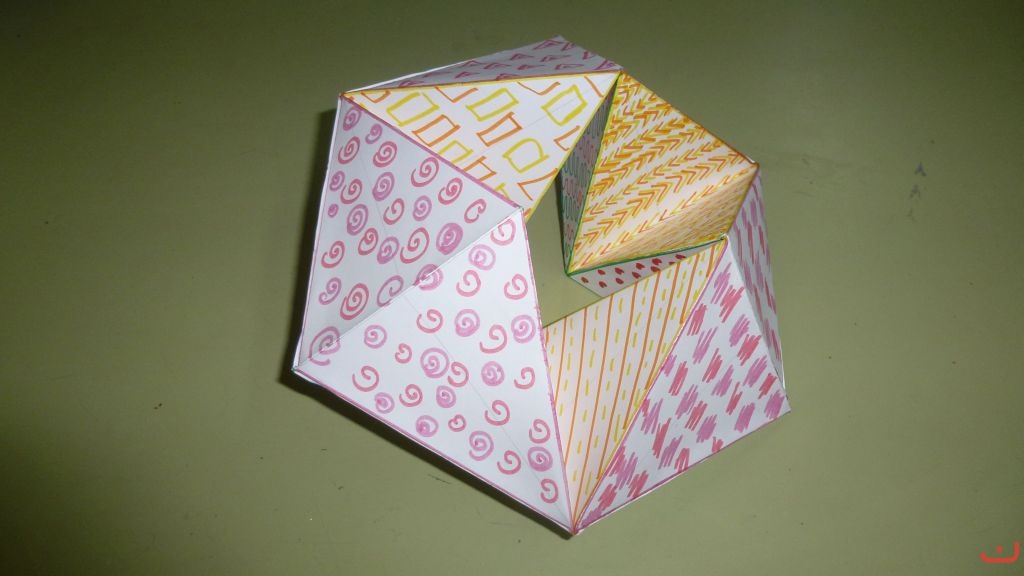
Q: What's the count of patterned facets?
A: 11